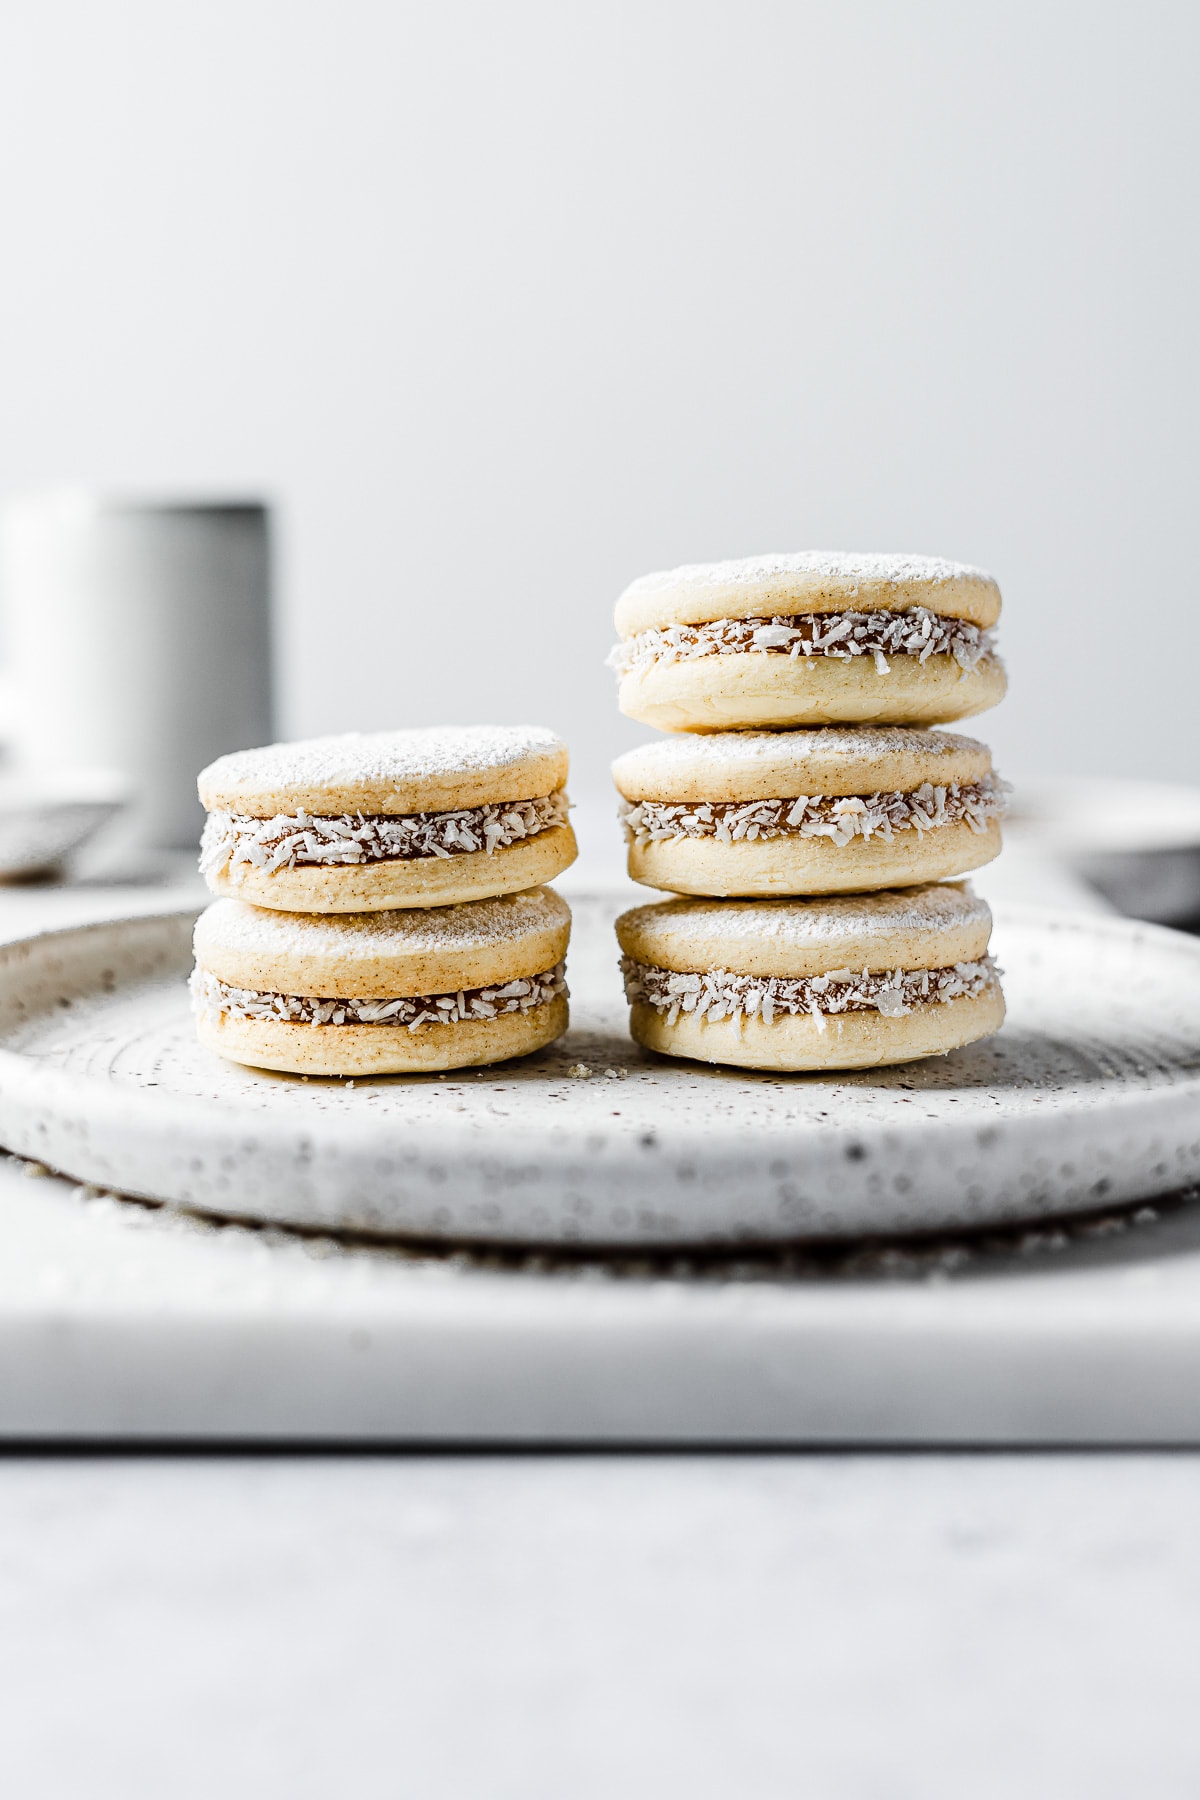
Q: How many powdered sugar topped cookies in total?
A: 5